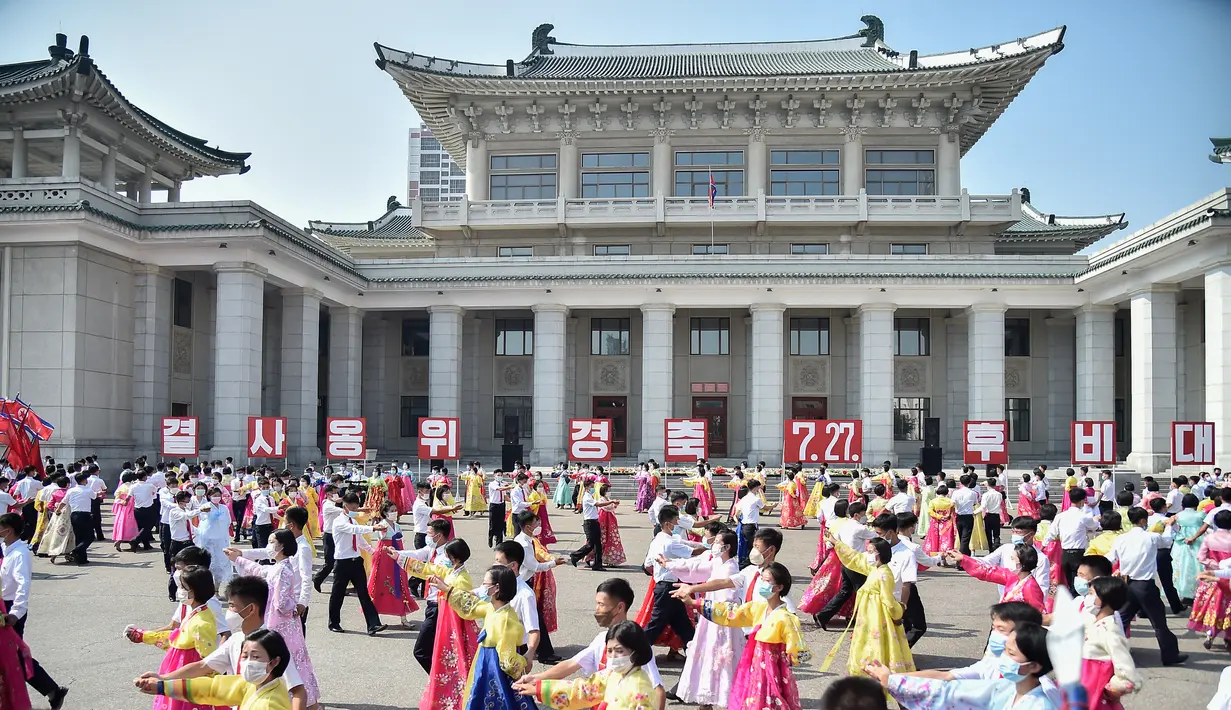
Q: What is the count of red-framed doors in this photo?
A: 3